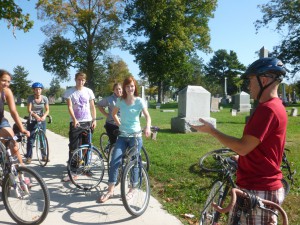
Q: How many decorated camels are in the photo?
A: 0